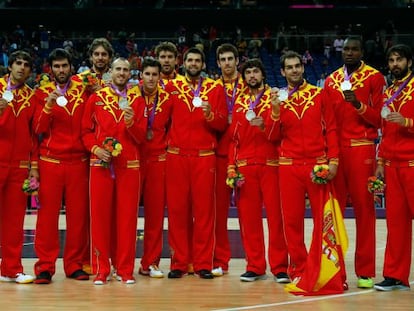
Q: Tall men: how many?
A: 12